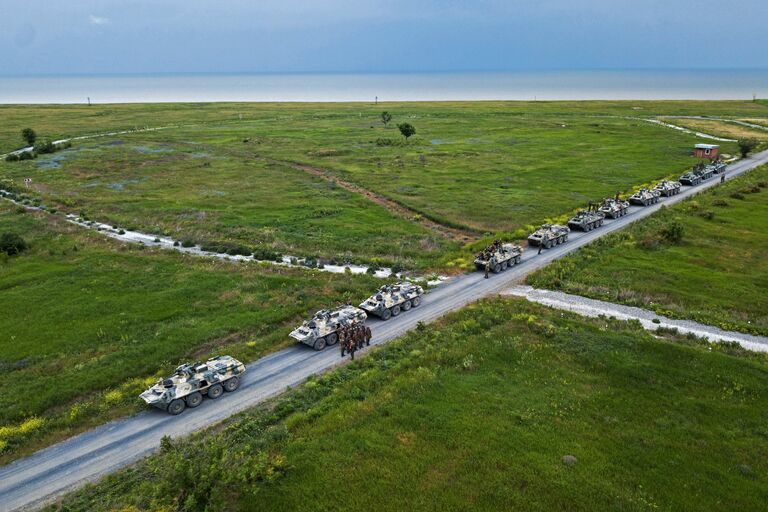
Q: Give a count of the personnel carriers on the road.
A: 12